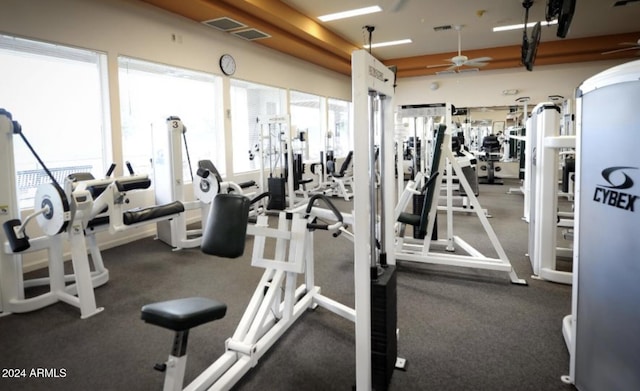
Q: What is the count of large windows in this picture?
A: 5